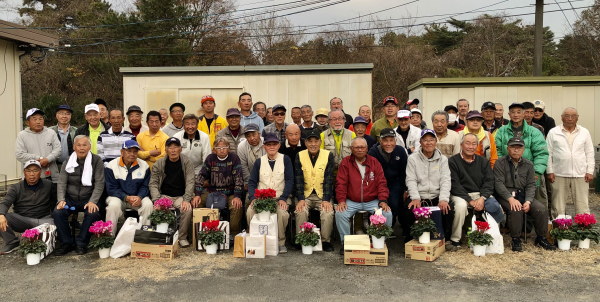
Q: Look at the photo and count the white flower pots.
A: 11